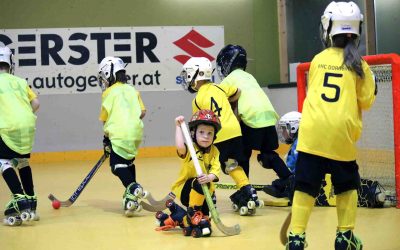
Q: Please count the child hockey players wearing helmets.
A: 7